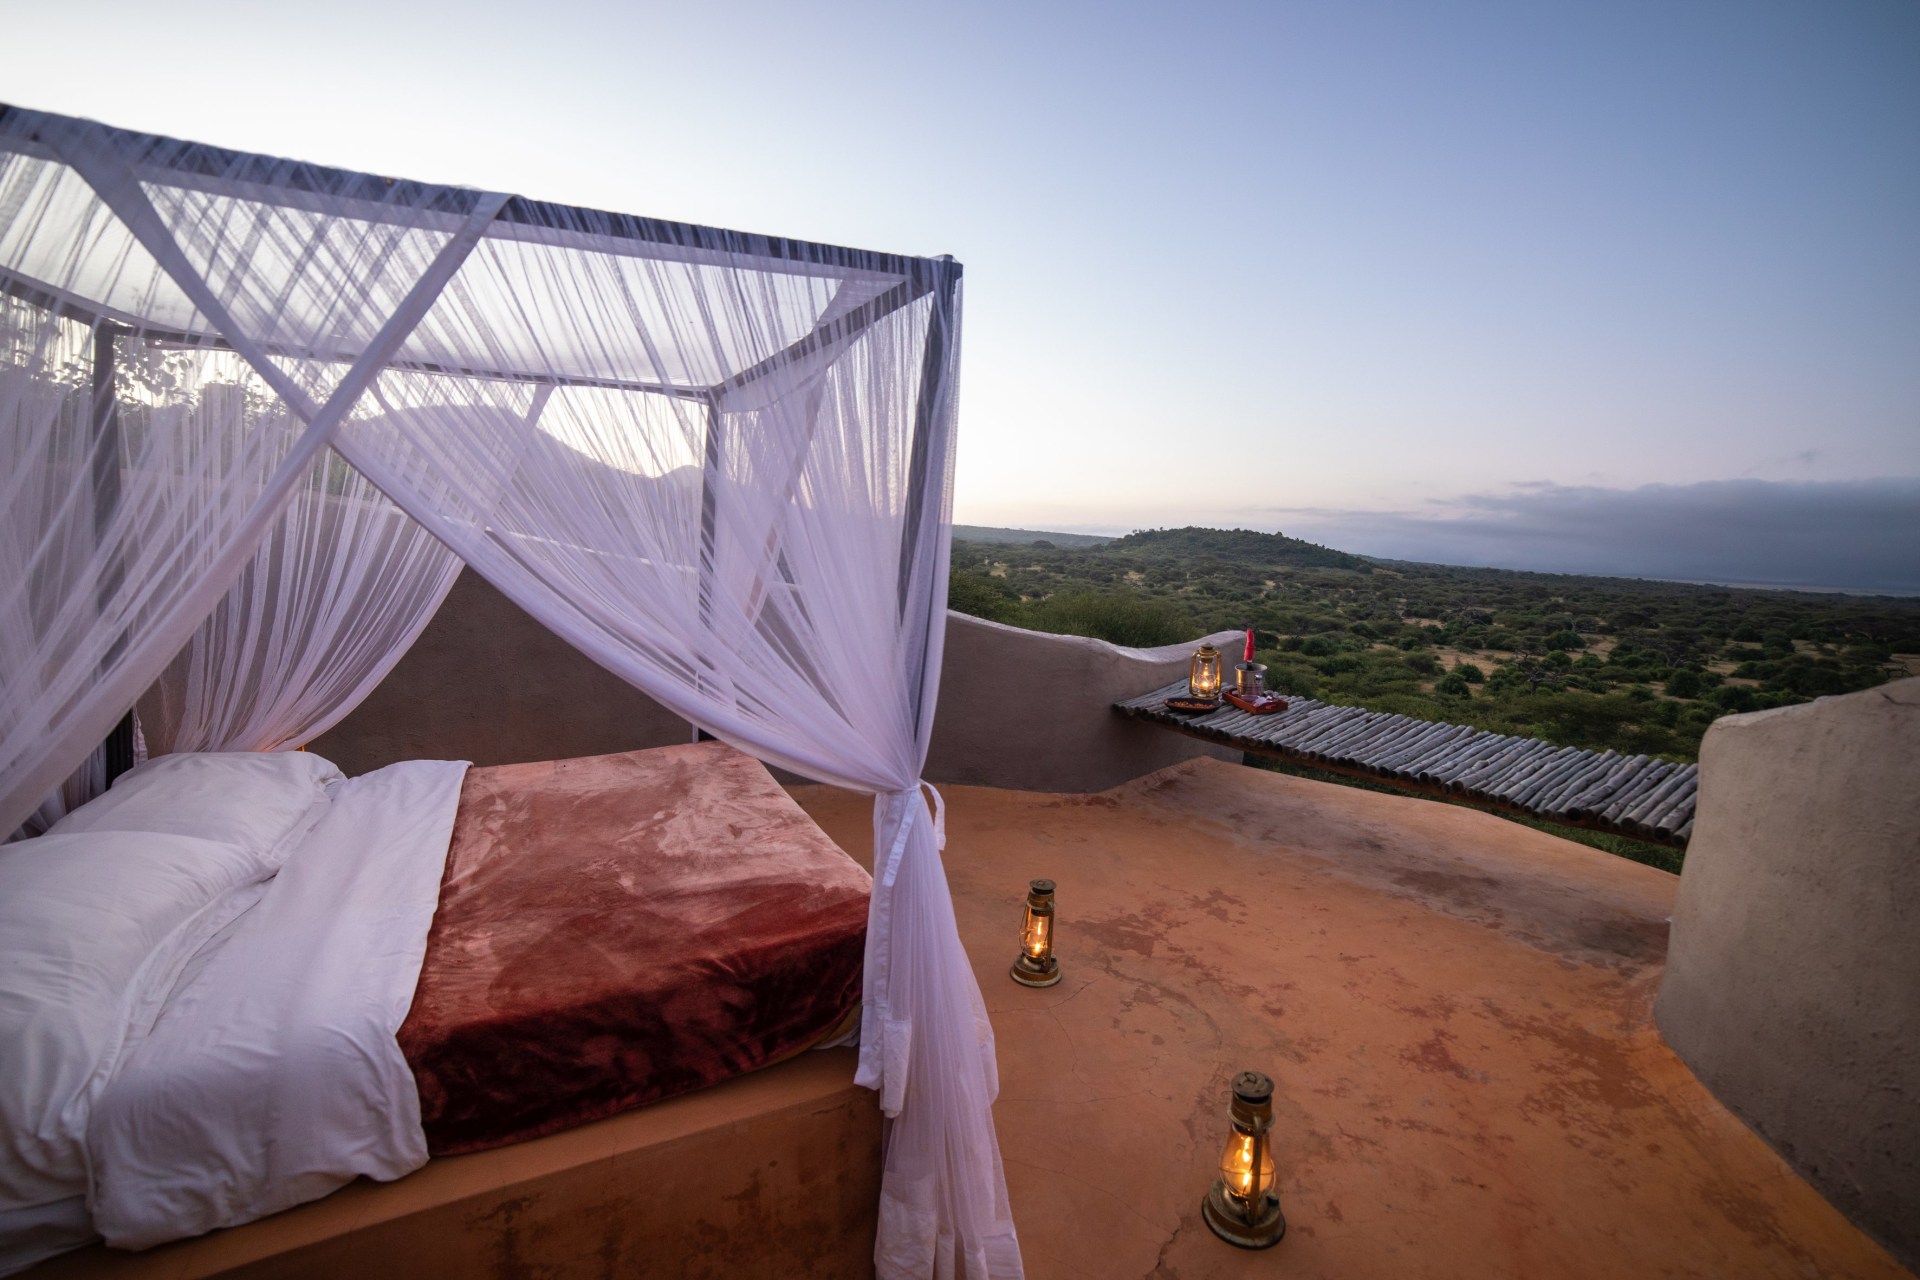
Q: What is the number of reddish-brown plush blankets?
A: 1